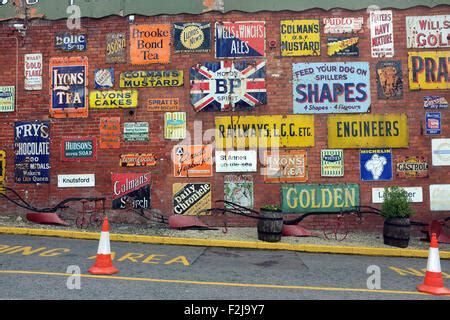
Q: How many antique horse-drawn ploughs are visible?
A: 4